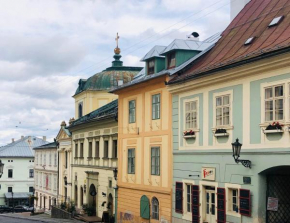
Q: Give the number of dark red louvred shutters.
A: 4